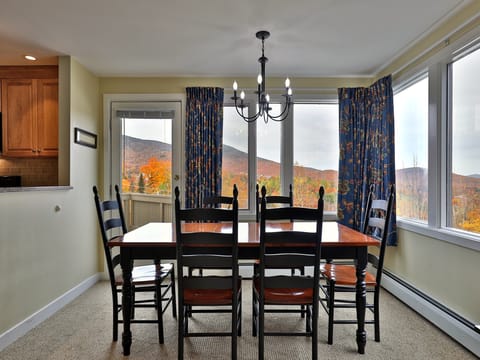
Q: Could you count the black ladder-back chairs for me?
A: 6